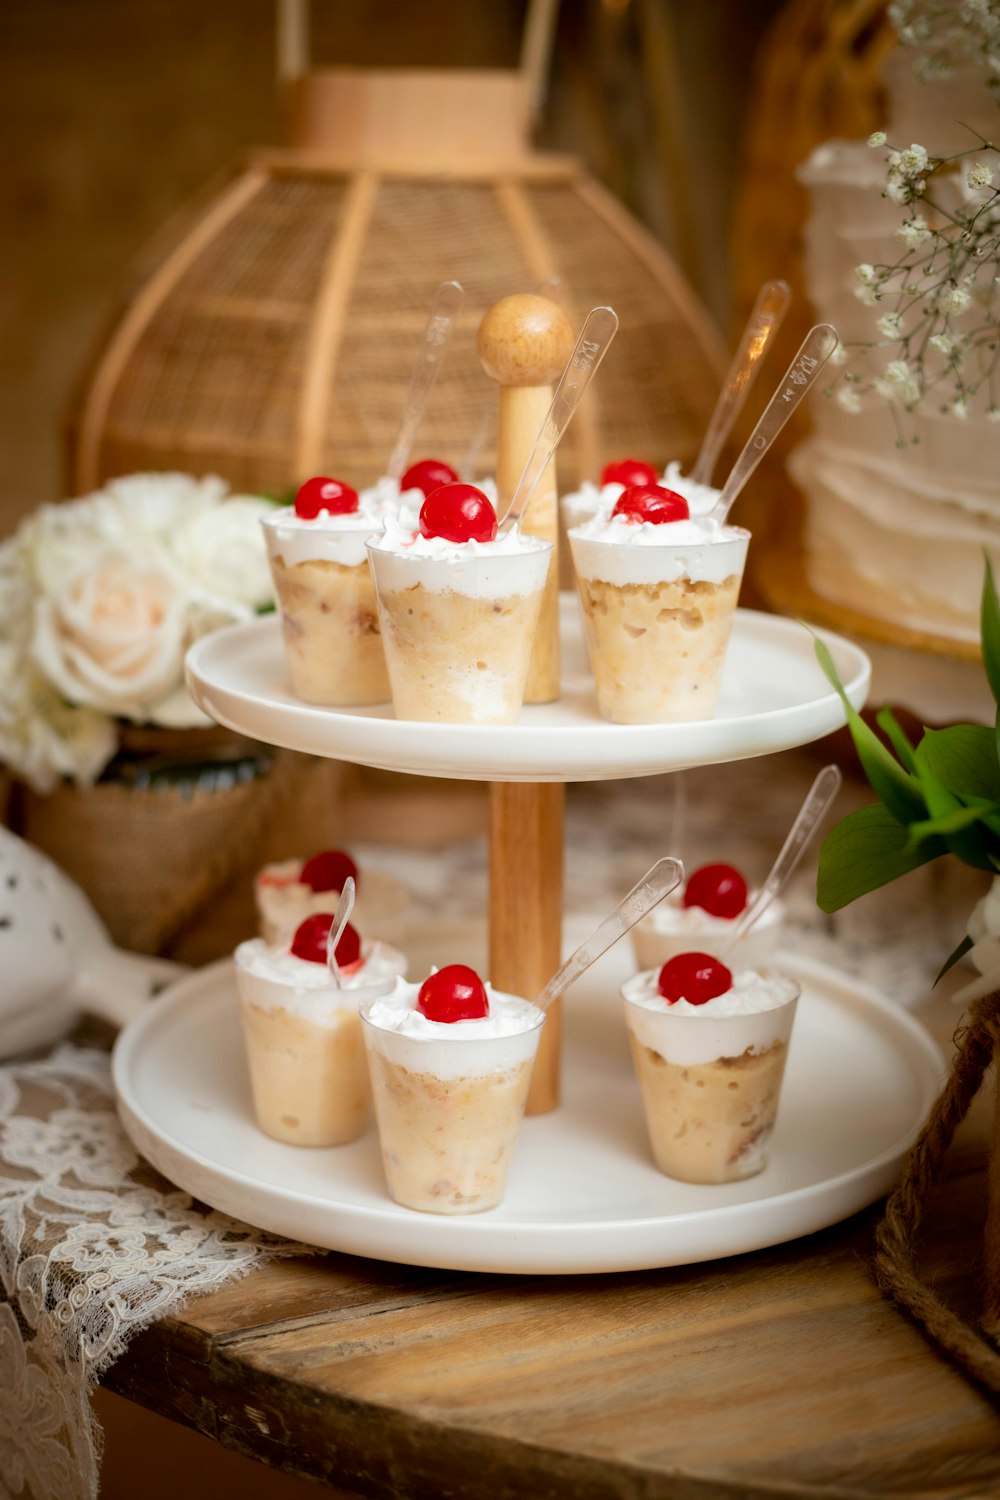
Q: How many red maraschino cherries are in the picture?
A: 10